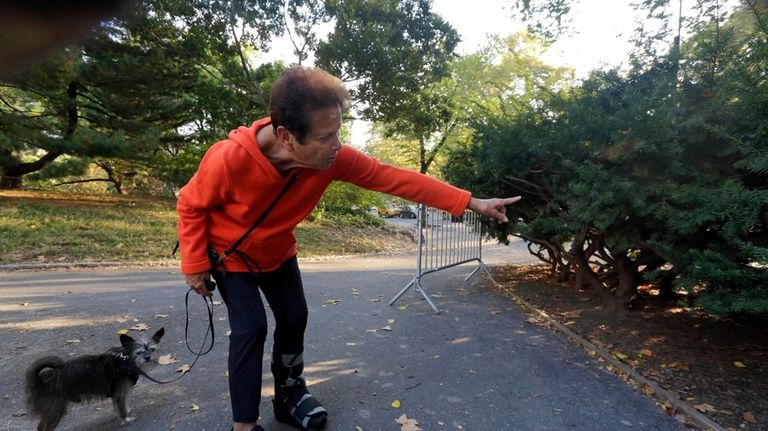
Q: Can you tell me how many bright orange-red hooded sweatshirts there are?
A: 1